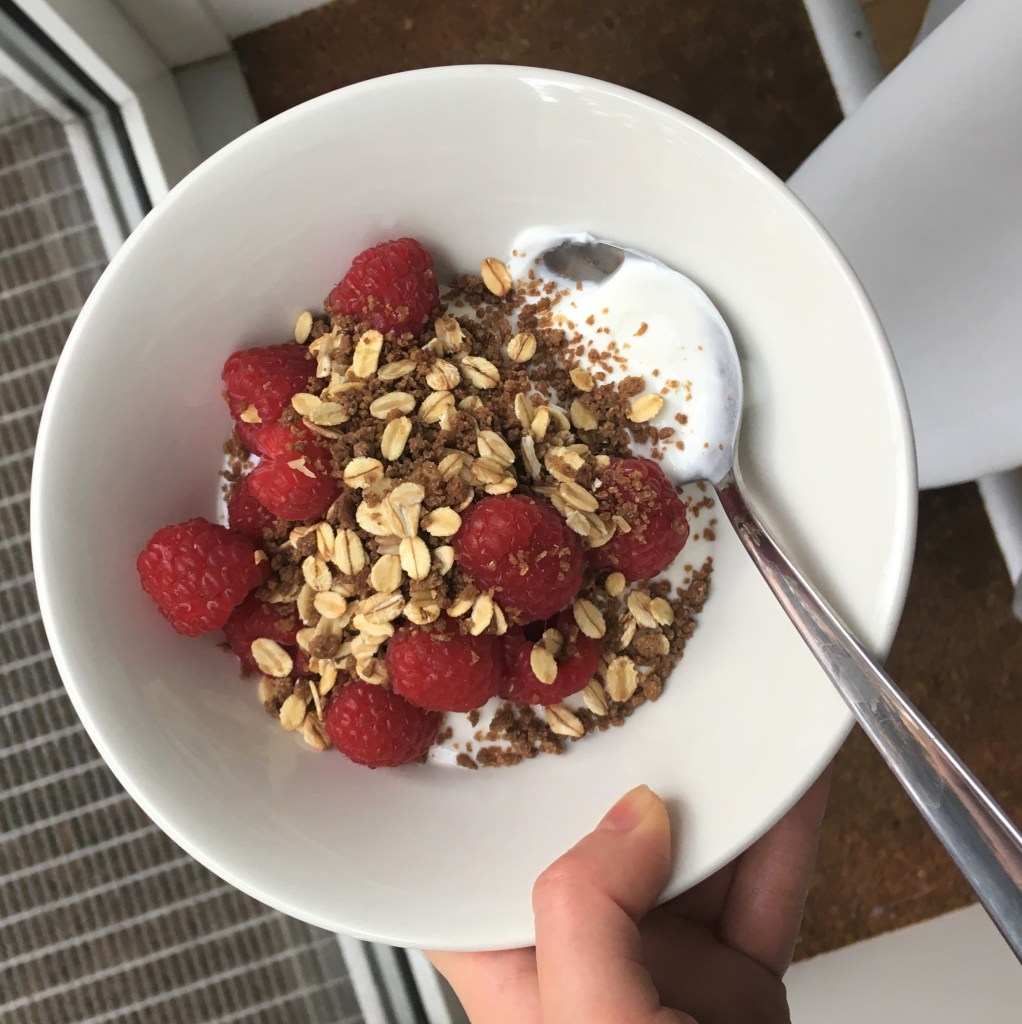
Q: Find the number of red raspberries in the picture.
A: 11